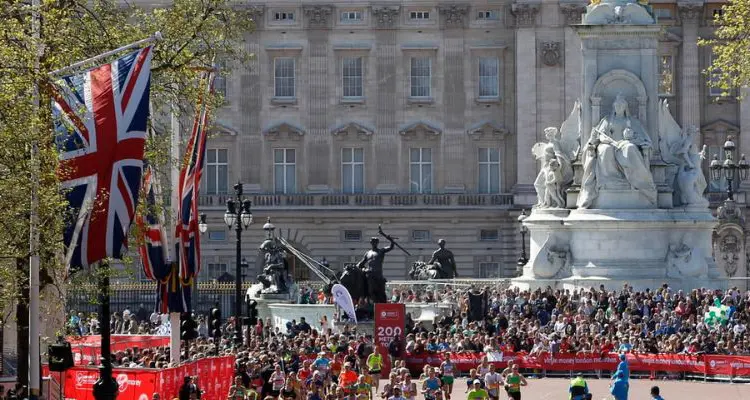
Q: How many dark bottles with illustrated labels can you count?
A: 0